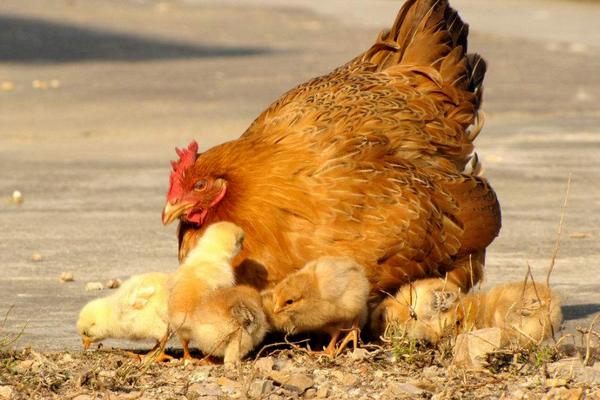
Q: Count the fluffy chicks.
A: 6